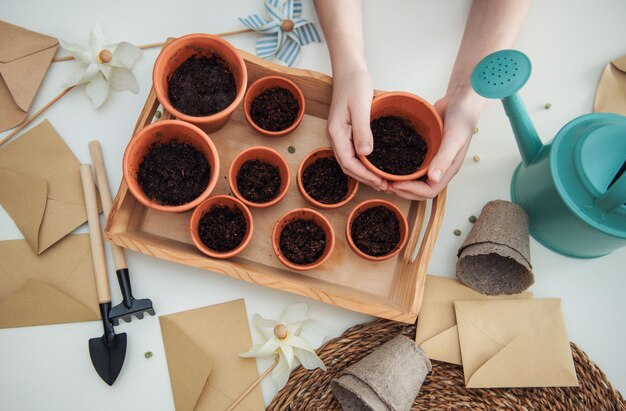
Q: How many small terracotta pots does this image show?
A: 6